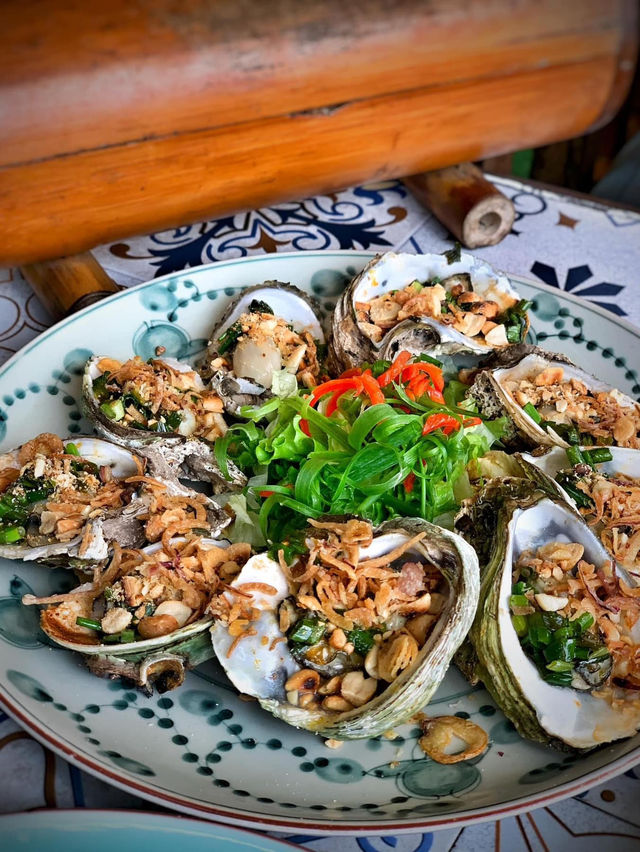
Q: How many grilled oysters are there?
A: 9